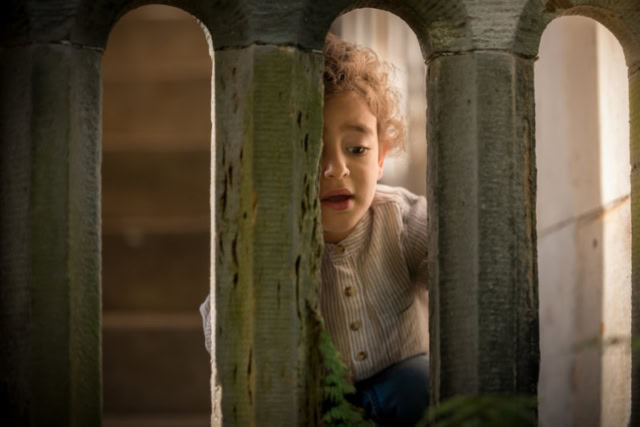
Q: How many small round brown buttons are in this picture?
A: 4